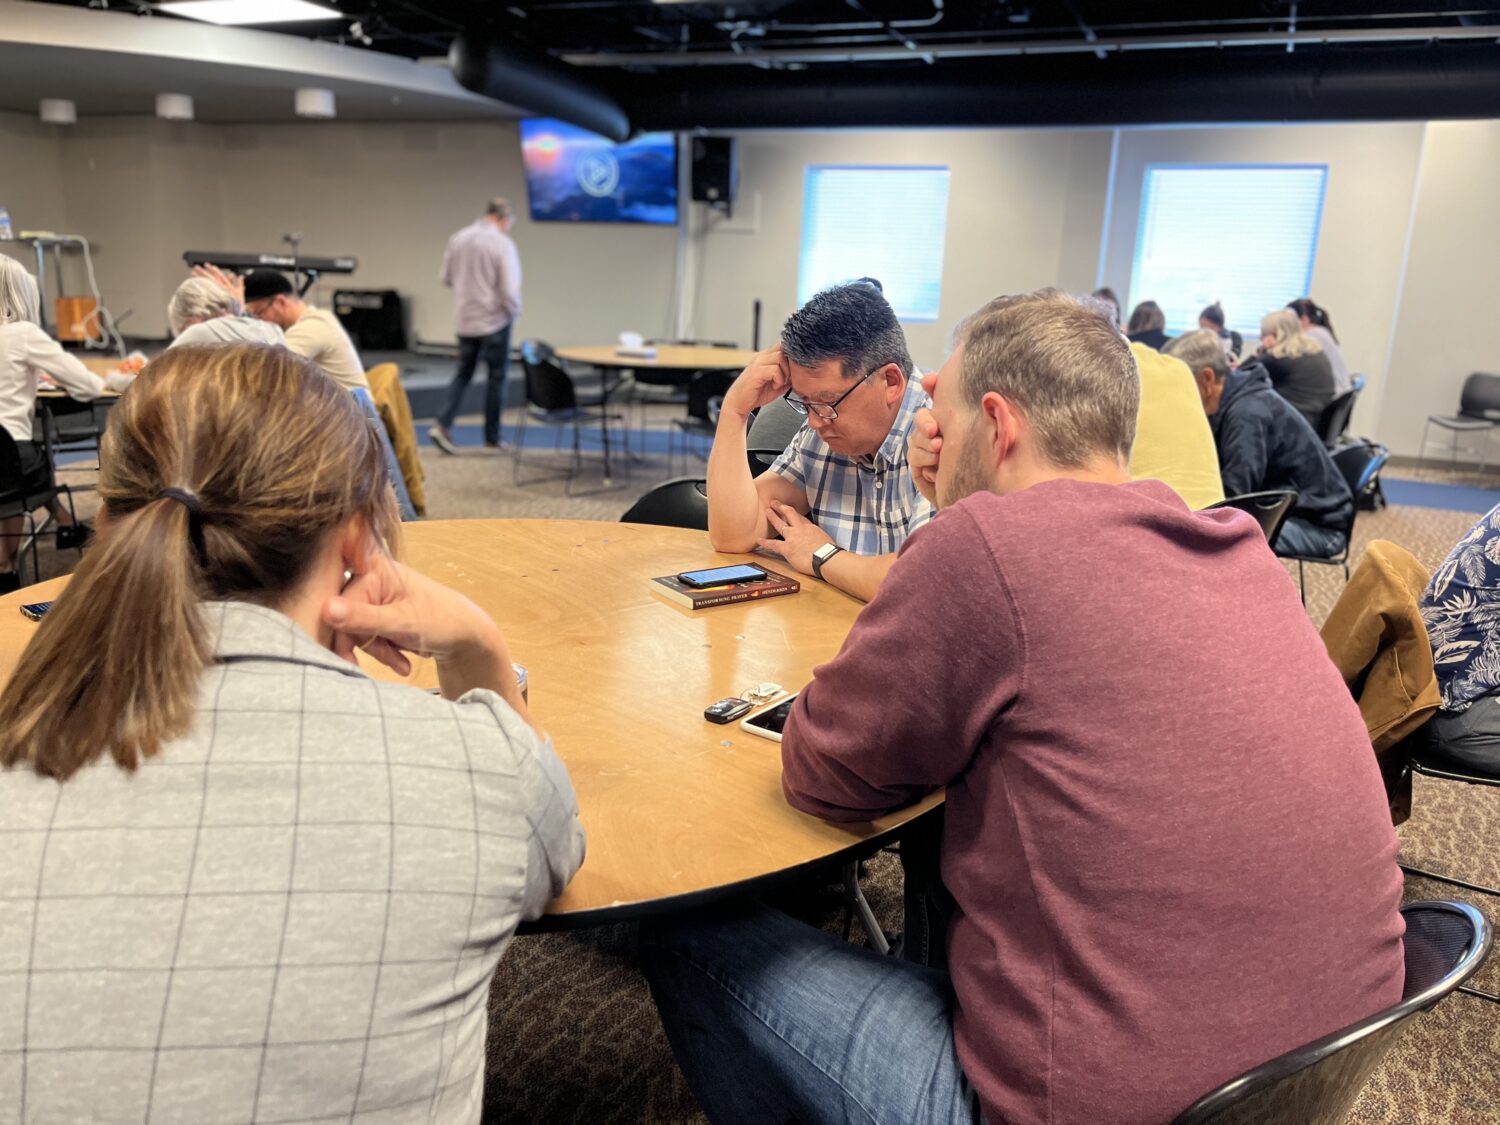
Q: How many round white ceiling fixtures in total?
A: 3